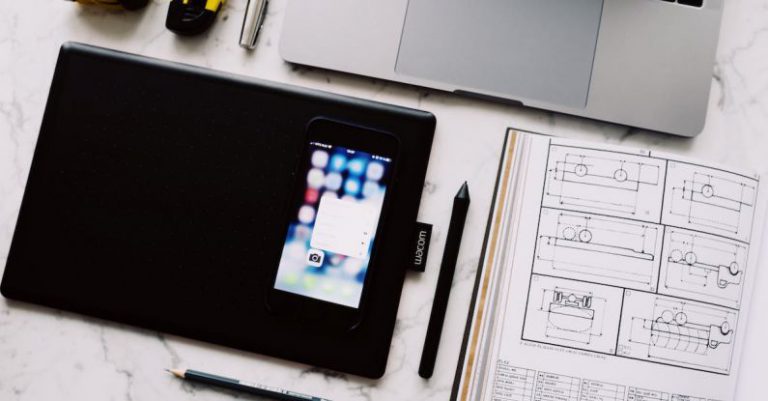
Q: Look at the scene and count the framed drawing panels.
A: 6